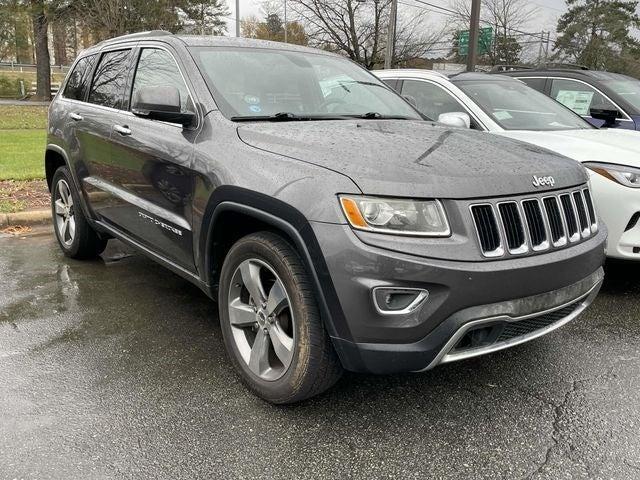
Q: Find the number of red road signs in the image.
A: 0